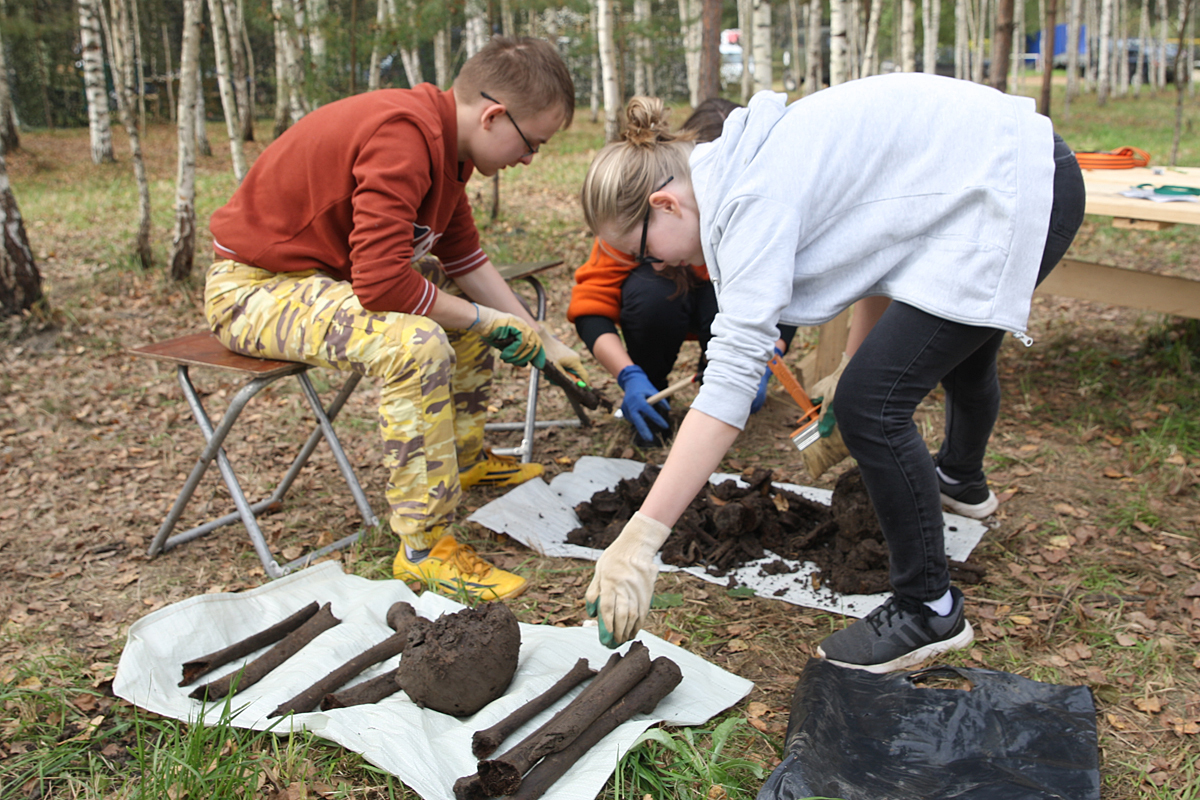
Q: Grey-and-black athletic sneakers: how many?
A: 2